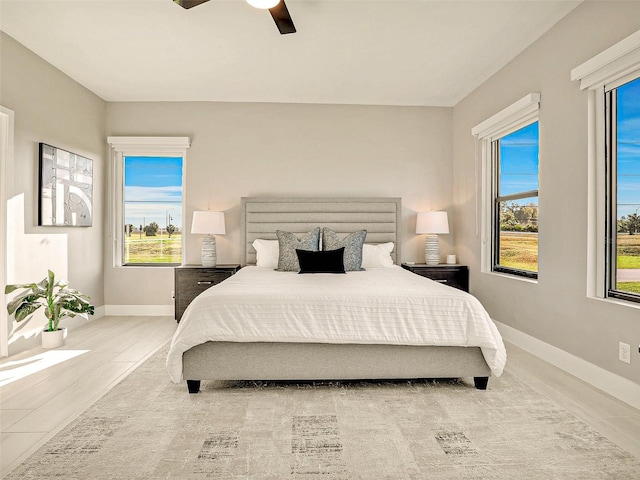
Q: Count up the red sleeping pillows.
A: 0